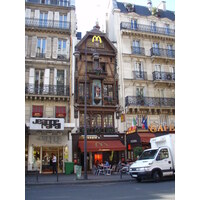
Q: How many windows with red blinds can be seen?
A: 2